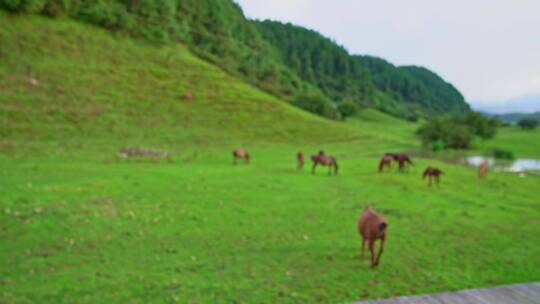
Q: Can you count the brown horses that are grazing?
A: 8